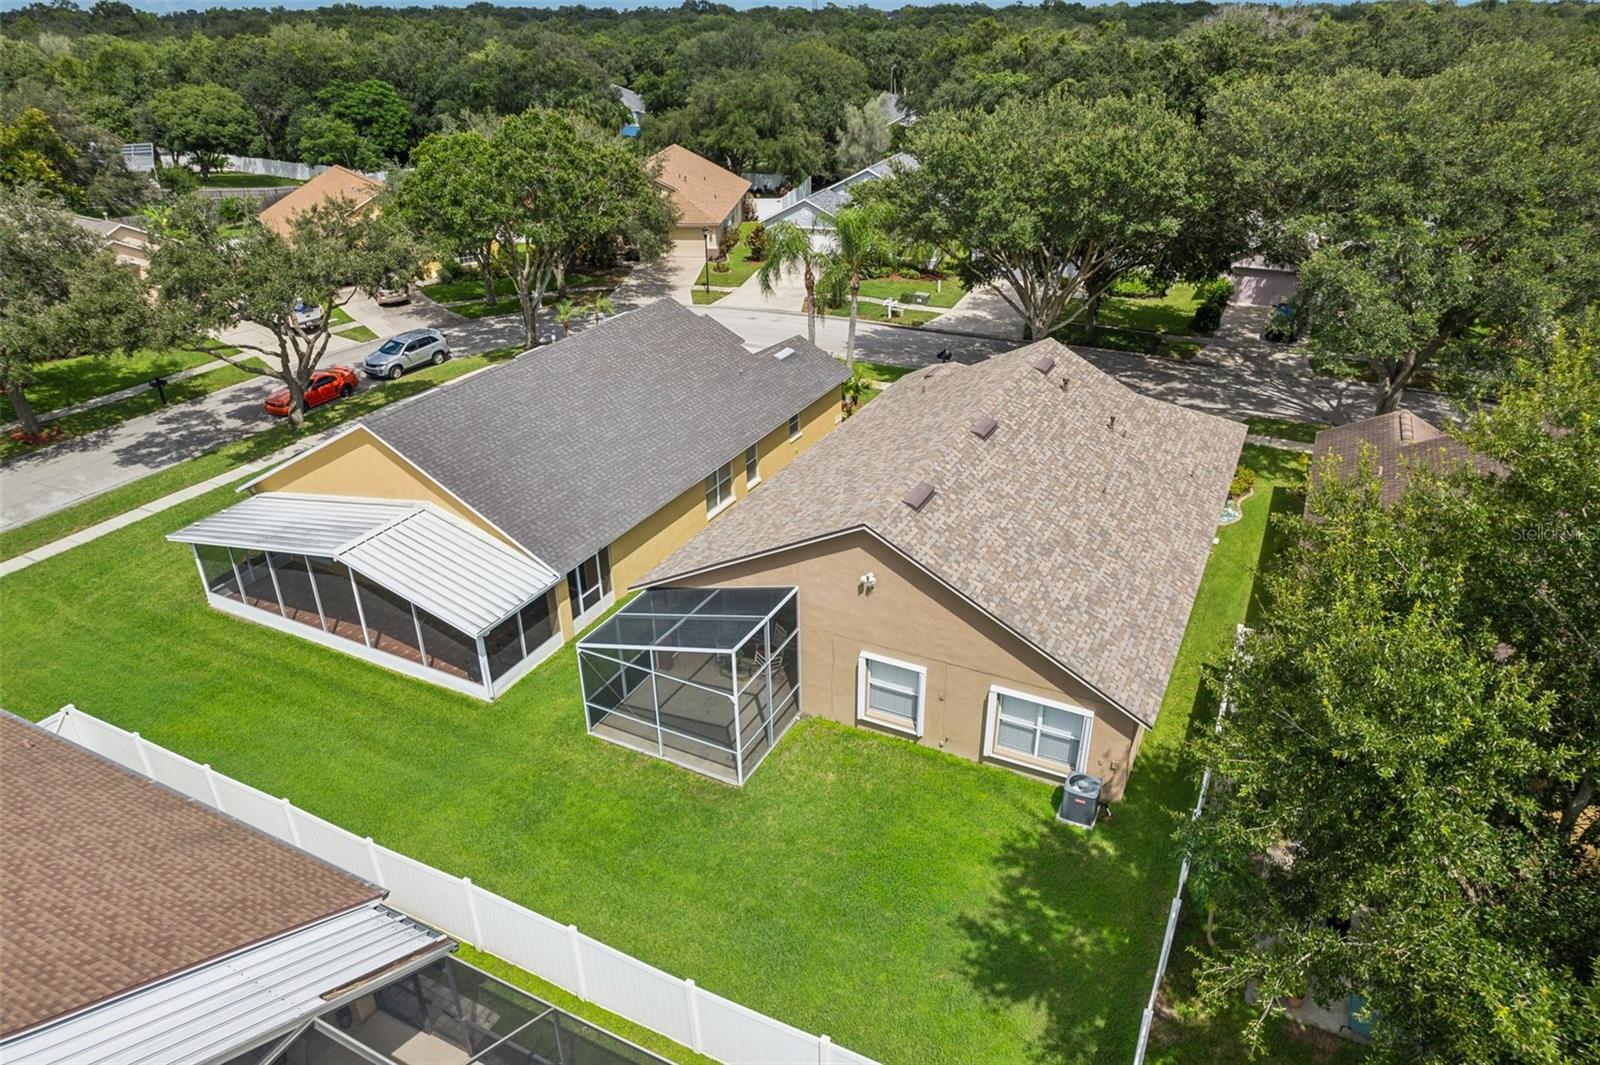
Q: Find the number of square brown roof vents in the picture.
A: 3